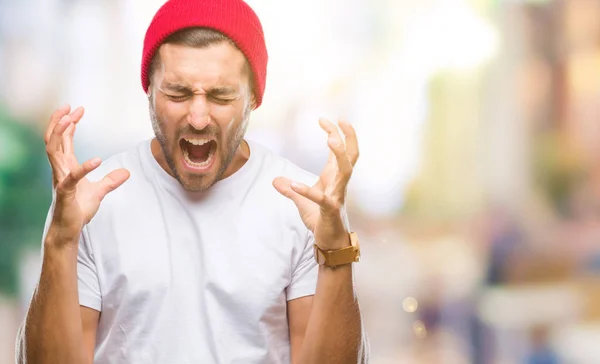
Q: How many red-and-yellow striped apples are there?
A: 0